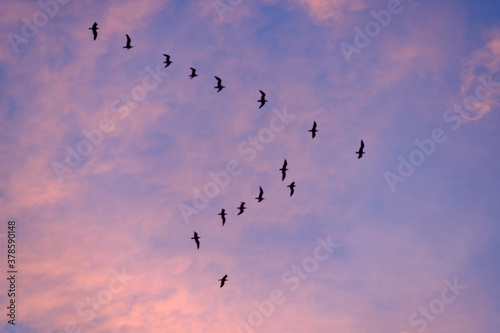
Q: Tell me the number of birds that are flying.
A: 15